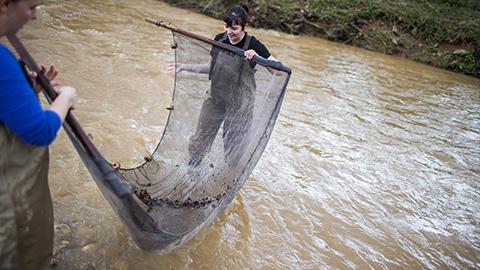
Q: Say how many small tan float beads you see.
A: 4